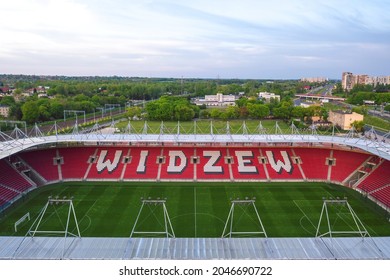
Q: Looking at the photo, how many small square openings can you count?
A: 9